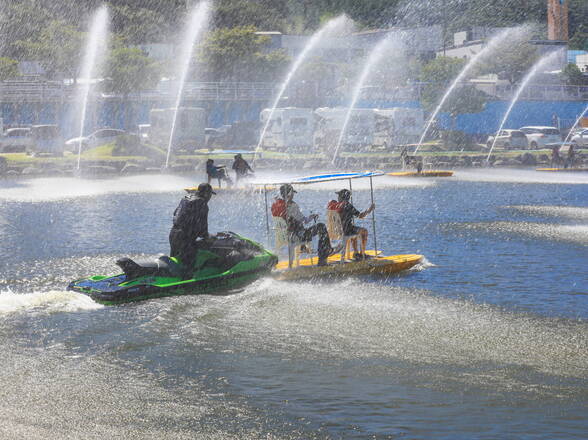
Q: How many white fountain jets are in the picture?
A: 7